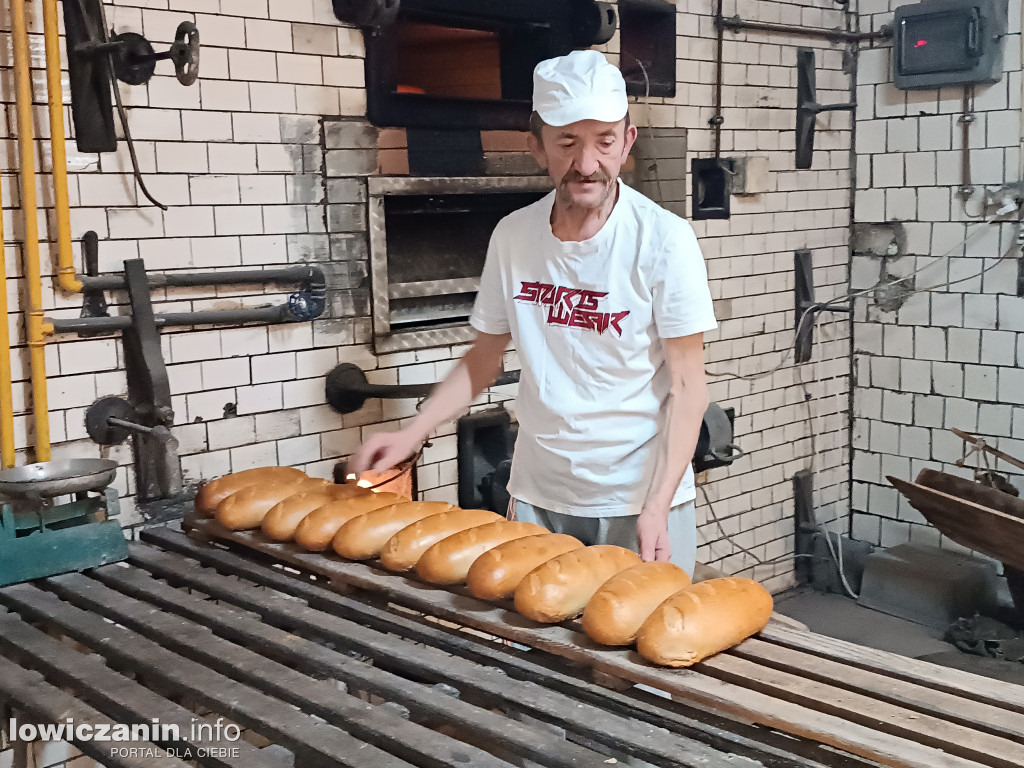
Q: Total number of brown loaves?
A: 11